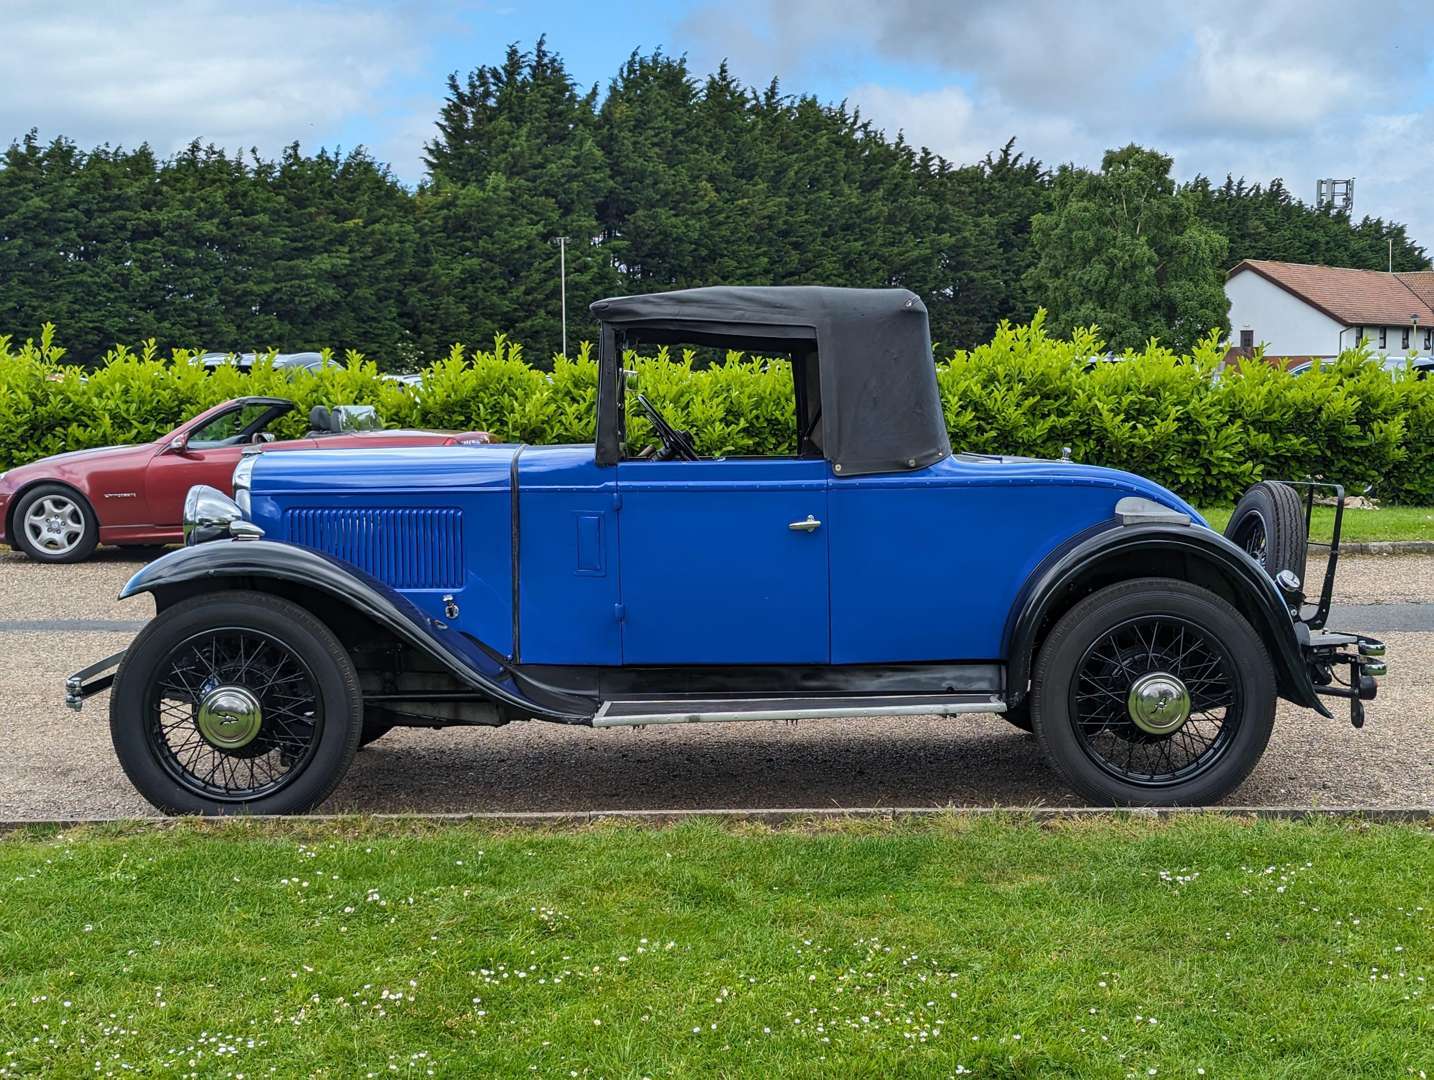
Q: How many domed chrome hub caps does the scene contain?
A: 2